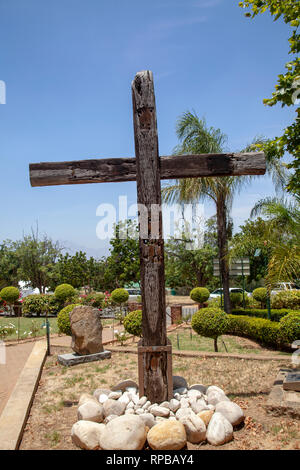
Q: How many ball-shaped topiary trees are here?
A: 9